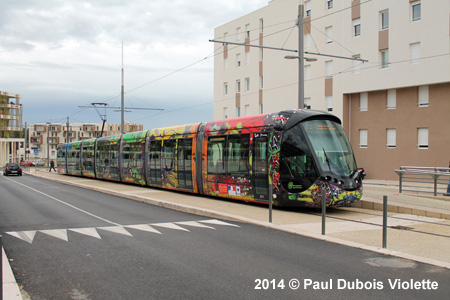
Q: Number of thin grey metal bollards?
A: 3